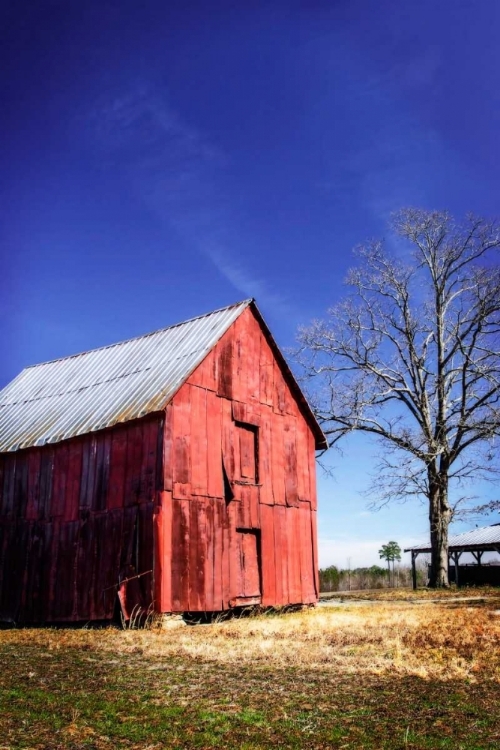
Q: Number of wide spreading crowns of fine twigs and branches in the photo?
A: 1